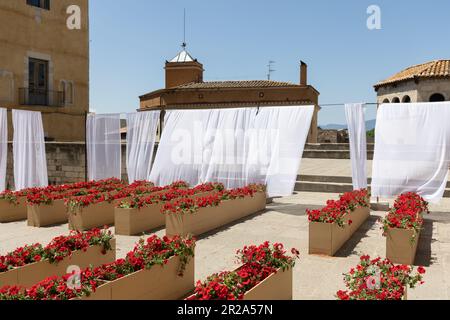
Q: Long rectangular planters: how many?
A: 11